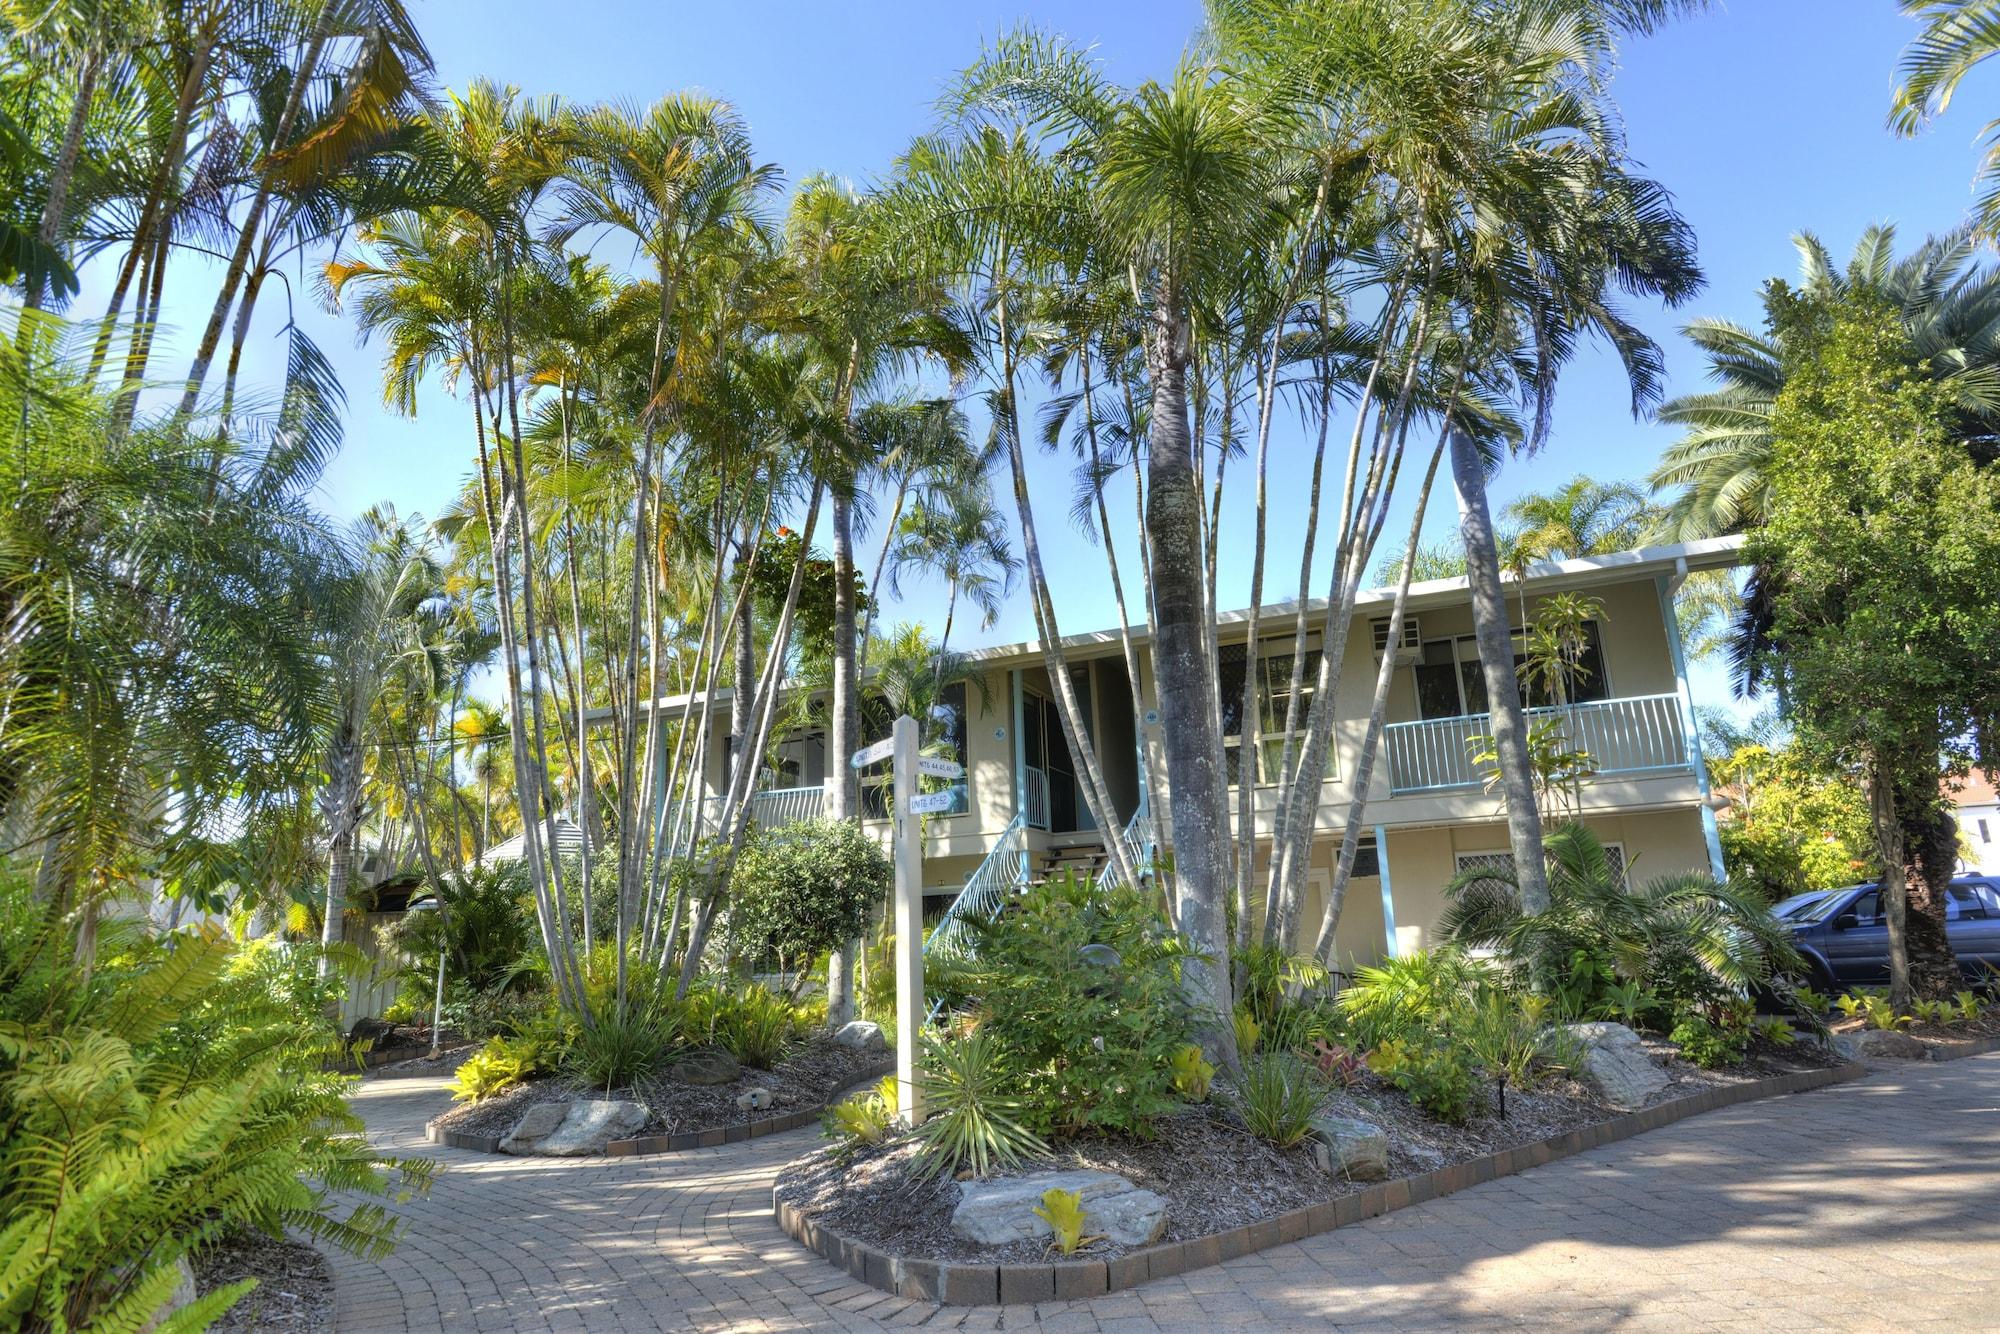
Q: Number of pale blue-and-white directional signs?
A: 3